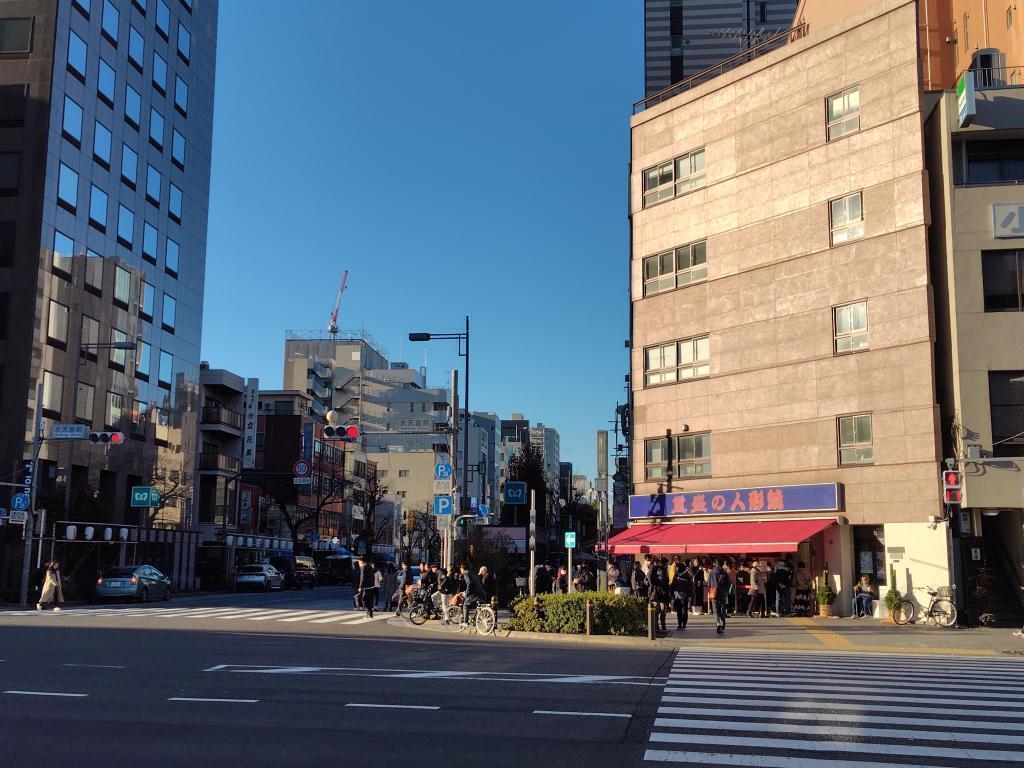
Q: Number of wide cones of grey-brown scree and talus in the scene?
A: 0